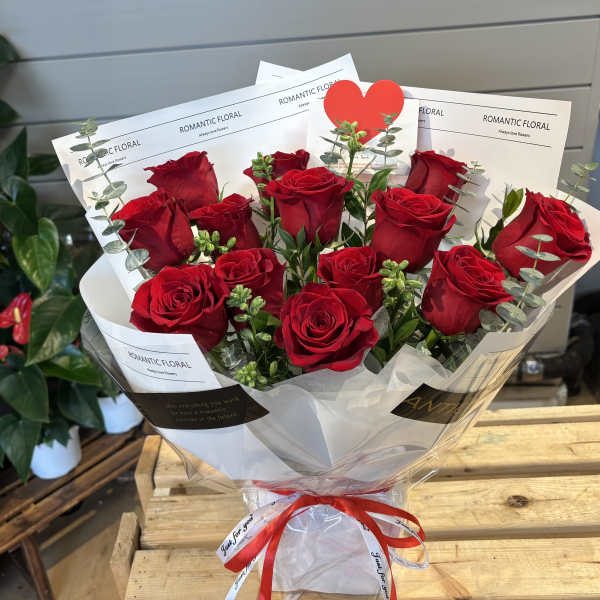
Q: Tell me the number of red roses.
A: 13